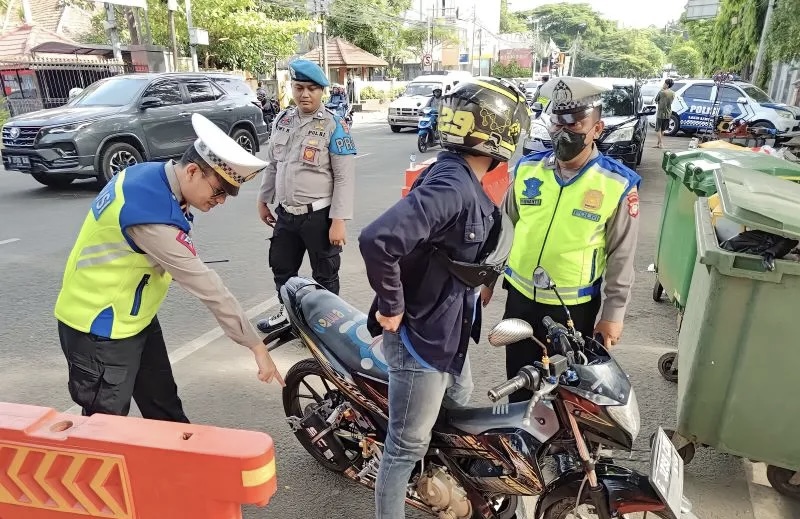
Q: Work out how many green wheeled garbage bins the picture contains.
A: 2